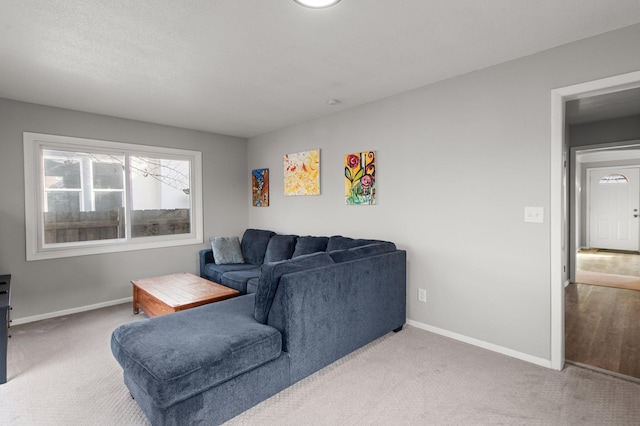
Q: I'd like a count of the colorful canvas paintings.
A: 3